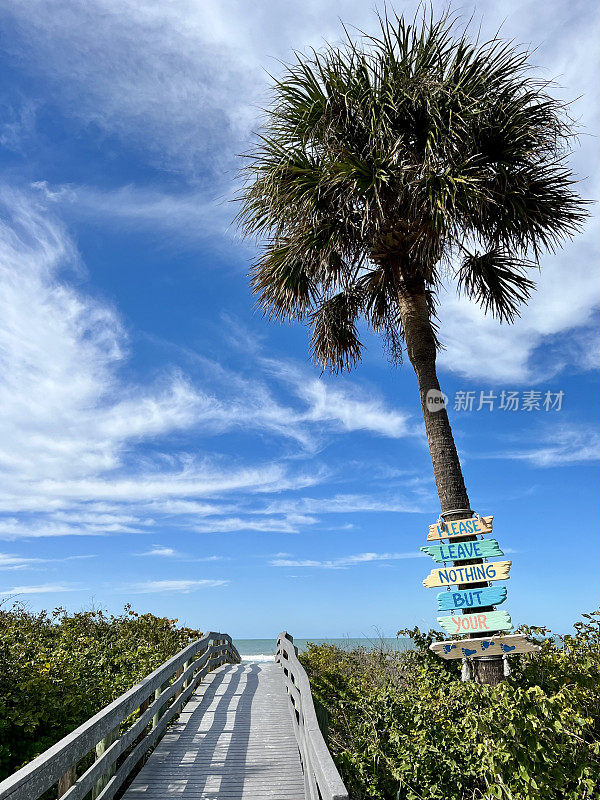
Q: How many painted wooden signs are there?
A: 6